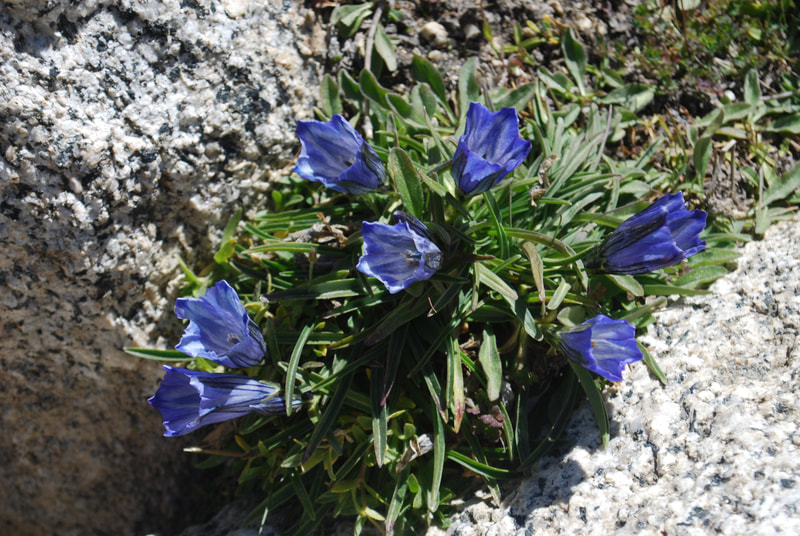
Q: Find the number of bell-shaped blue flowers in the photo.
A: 7